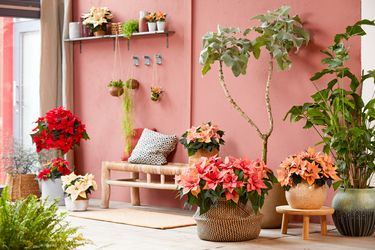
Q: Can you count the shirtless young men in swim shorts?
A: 0